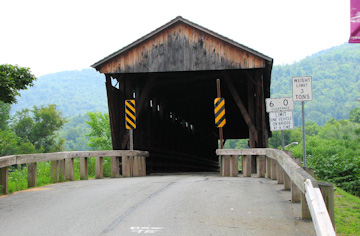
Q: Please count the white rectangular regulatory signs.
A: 3